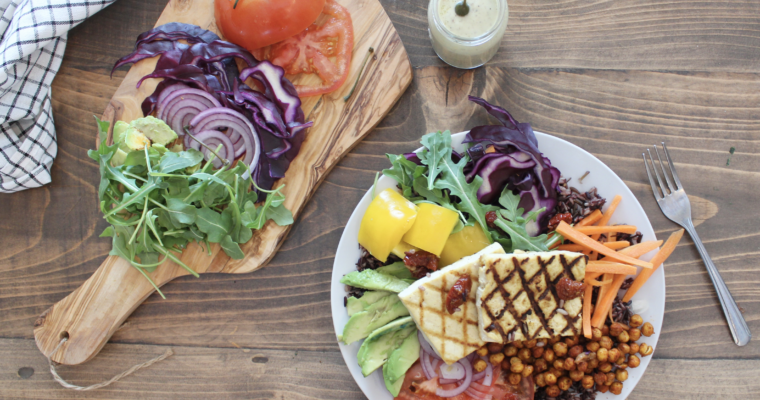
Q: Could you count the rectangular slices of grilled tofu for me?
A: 2